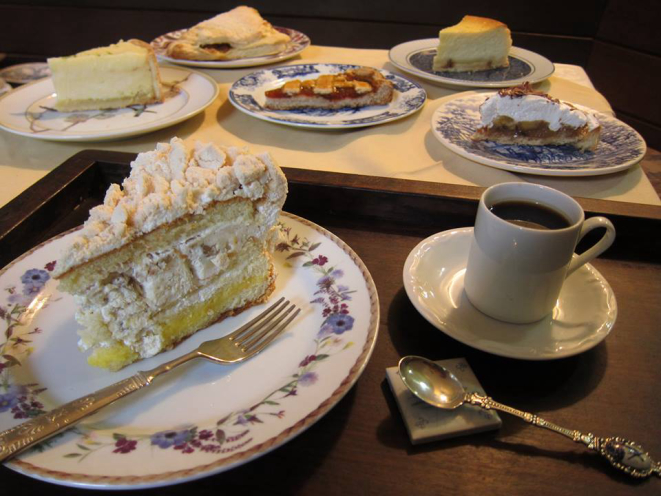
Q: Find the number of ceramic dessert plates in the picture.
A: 6